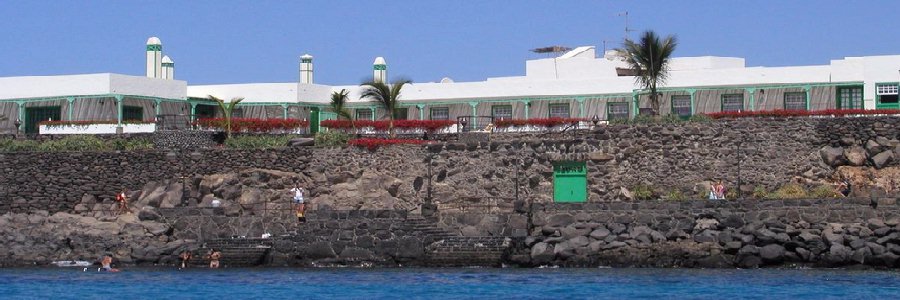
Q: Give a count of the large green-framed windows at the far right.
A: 2